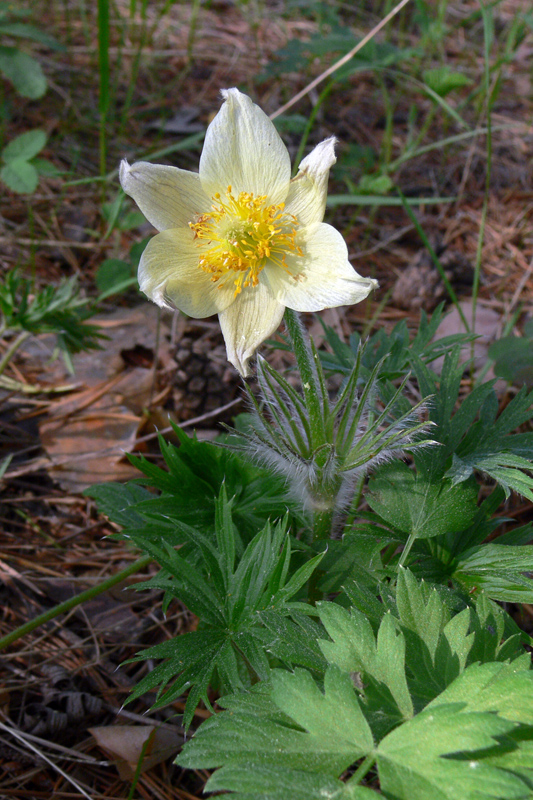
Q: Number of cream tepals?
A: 6